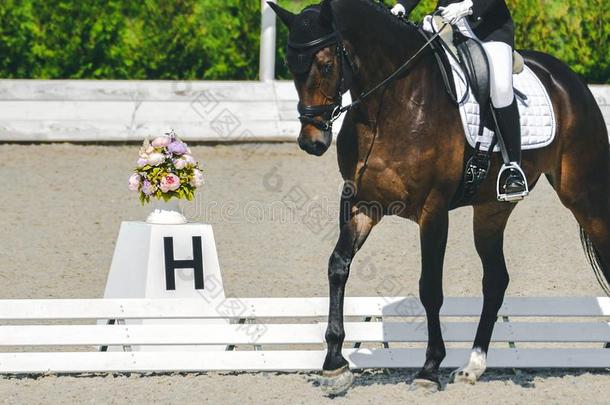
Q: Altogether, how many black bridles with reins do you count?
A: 1